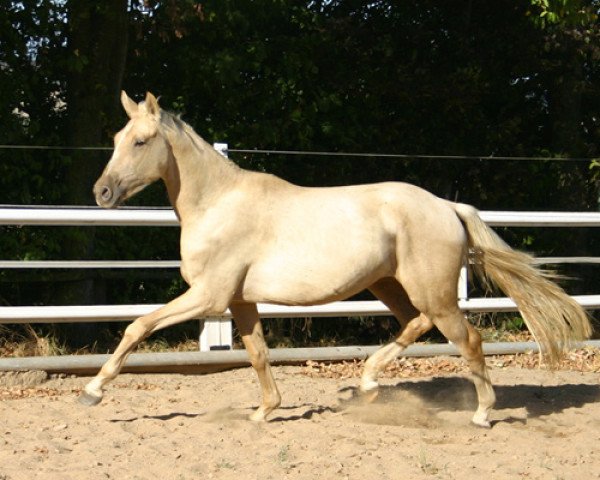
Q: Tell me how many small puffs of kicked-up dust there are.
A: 2